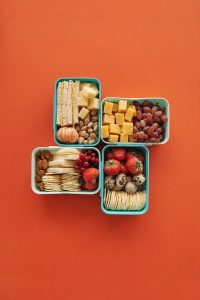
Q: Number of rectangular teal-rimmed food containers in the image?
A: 2